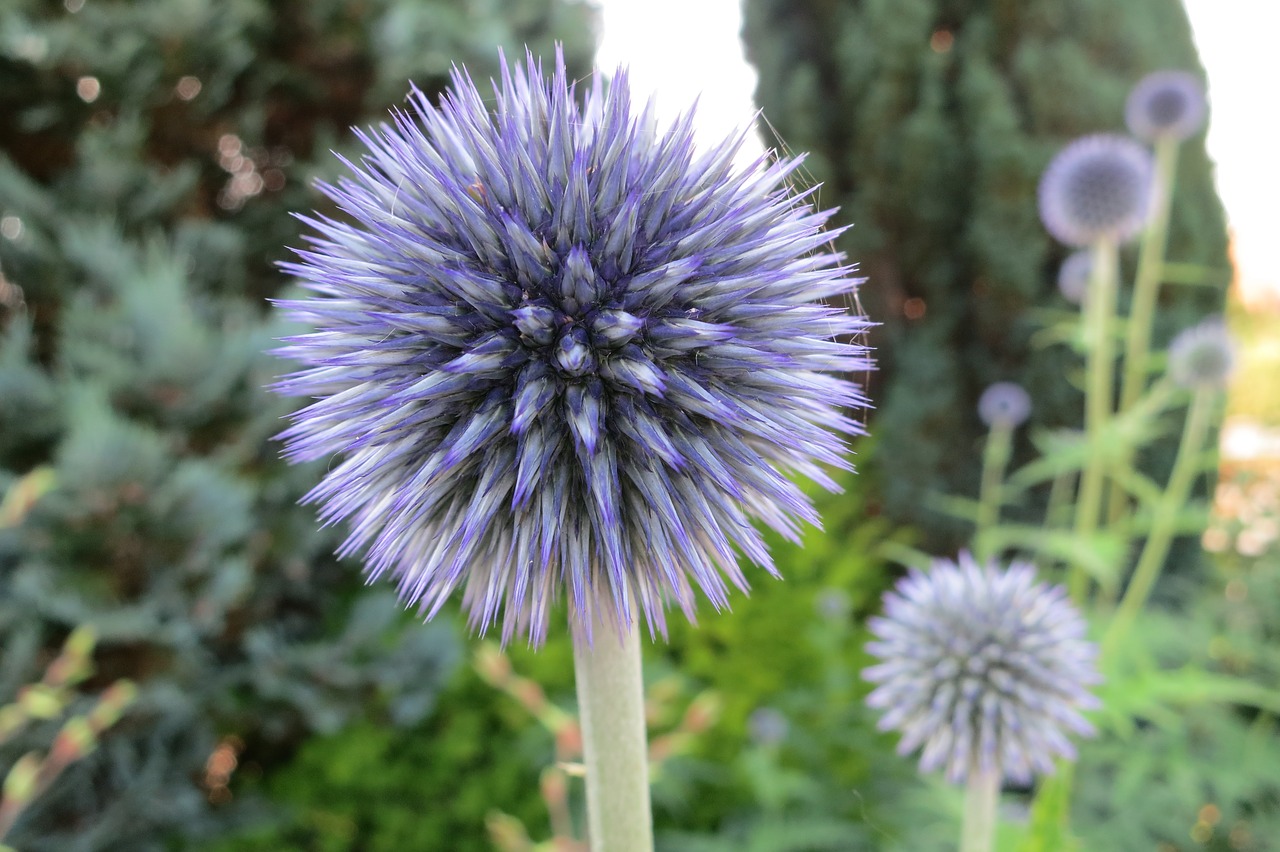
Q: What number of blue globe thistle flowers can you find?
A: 7